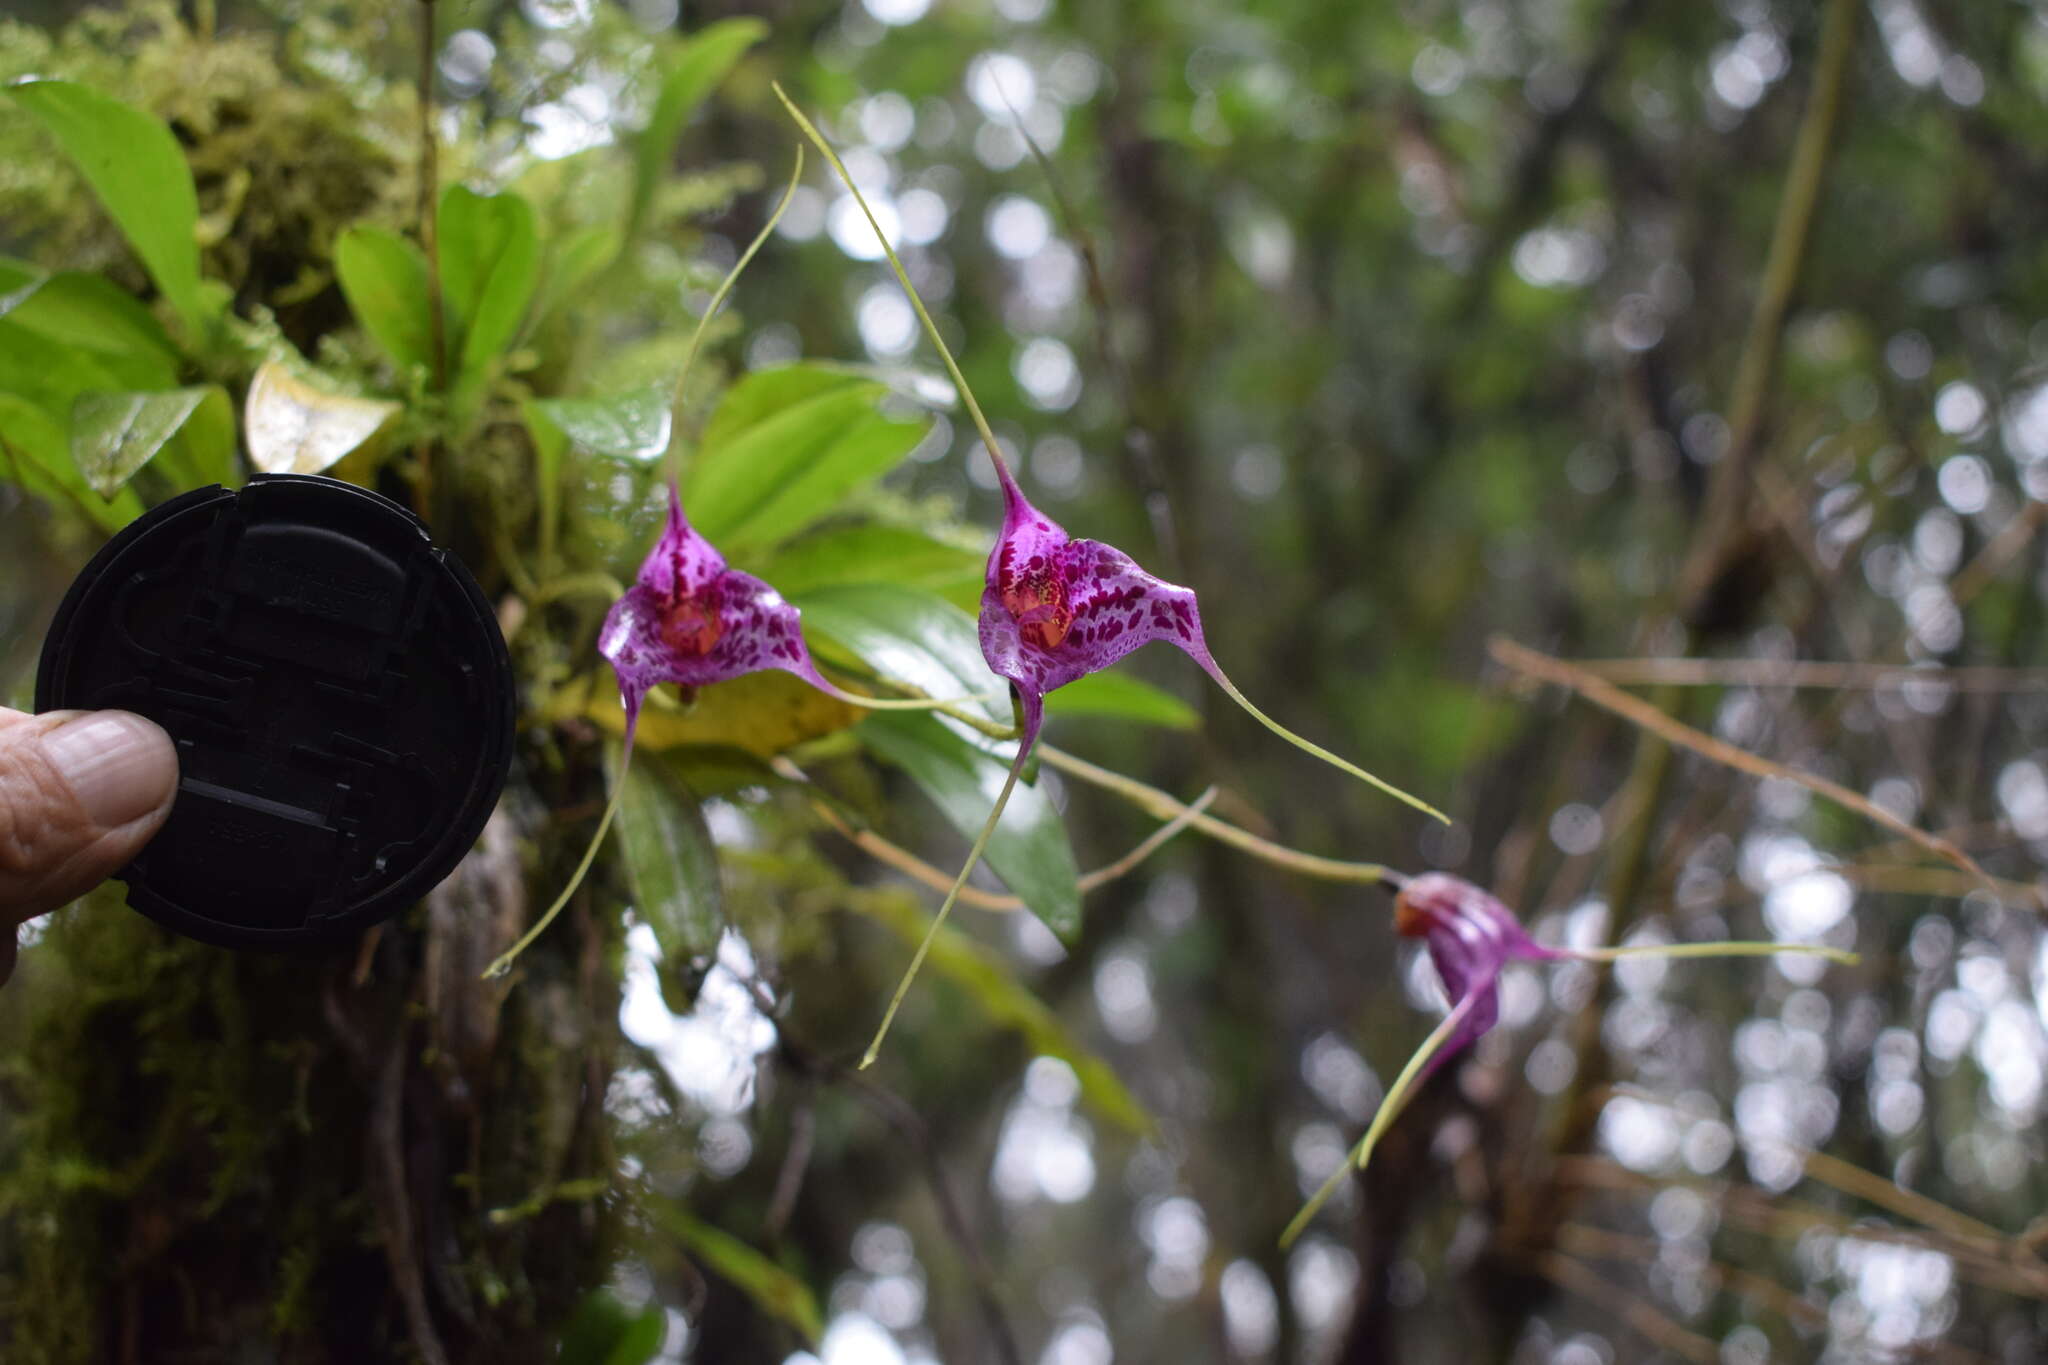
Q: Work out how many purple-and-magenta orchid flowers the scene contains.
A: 3